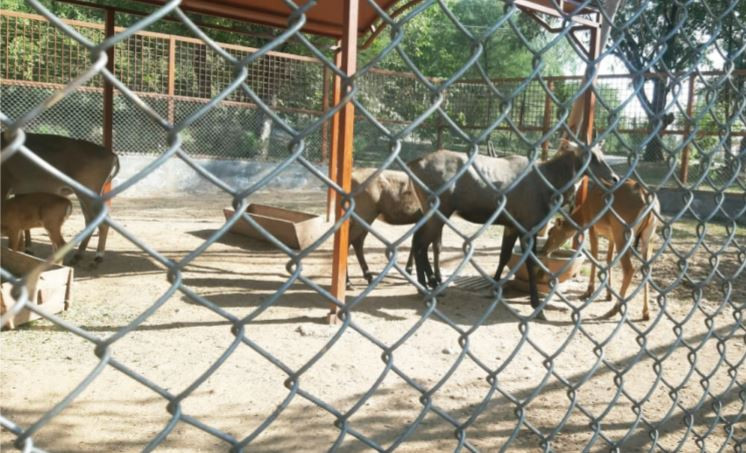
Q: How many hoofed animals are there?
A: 5